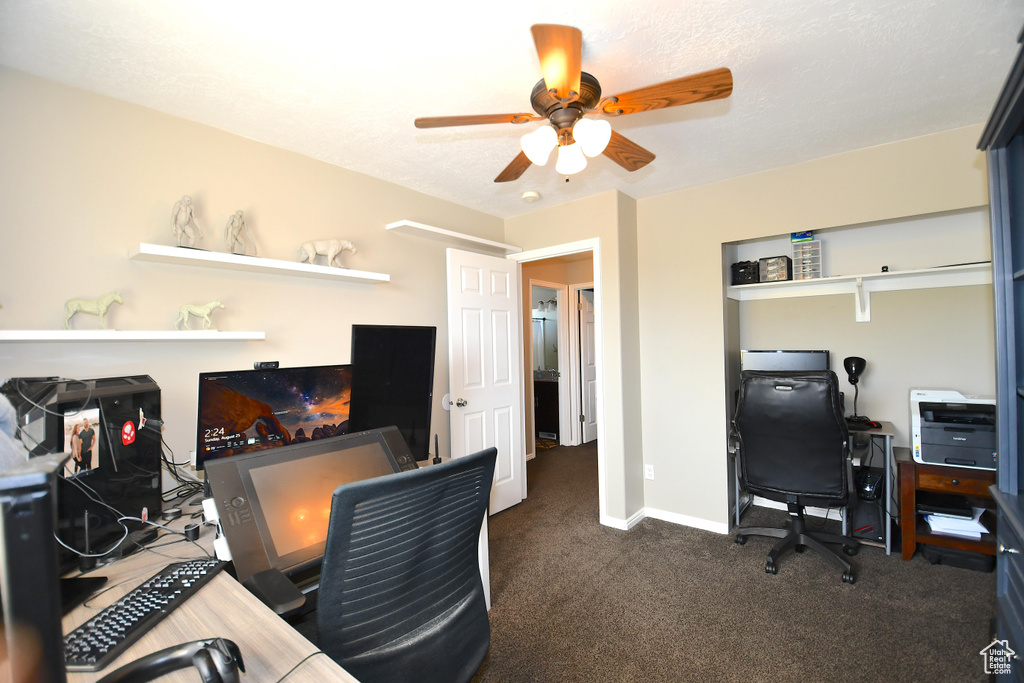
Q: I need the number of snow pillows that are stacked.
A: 0